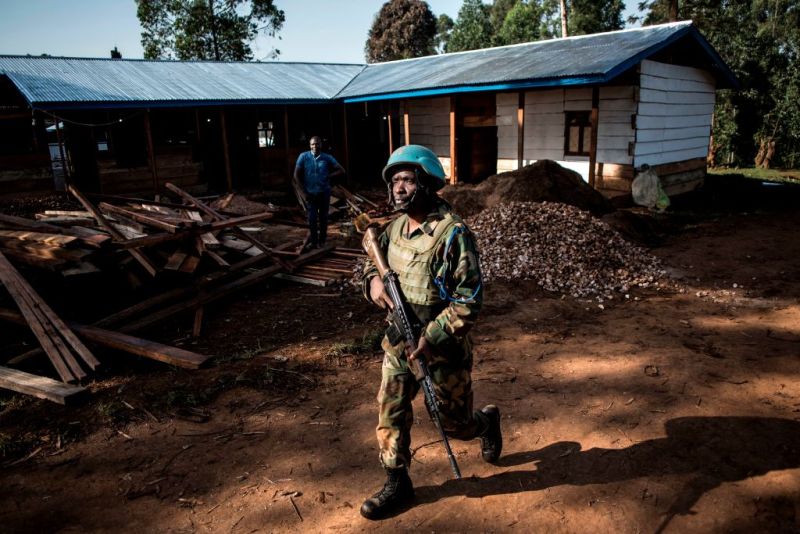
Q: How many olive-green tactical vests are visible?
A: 1